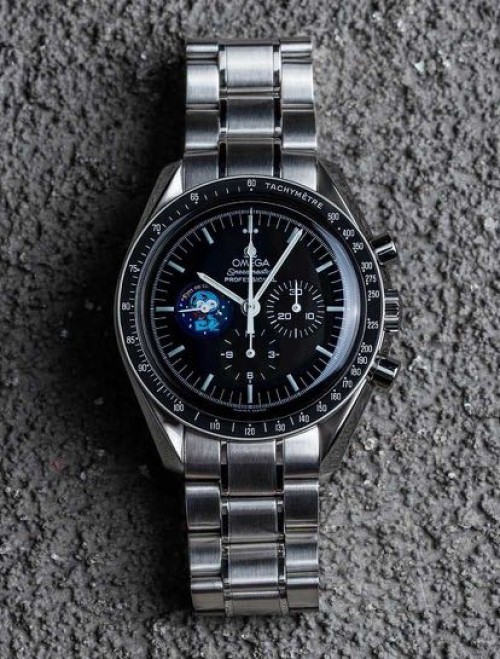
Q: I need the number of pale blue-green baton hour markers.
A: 12